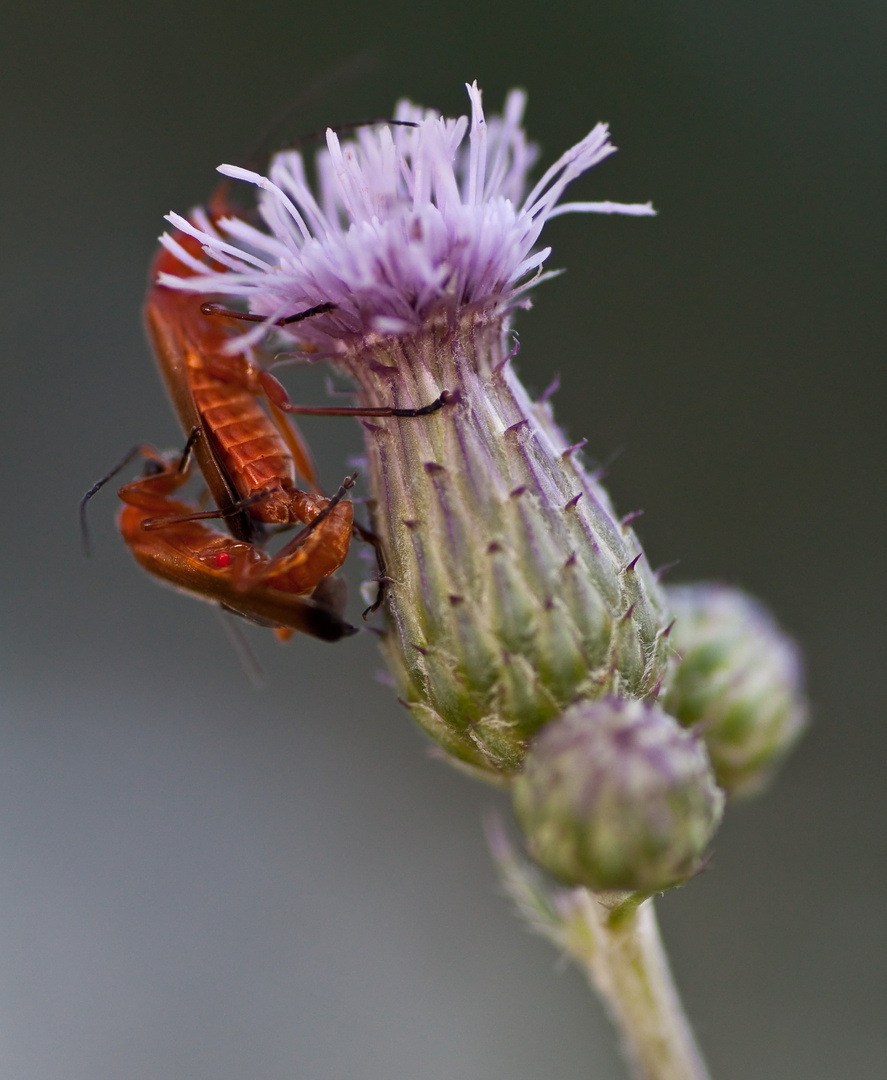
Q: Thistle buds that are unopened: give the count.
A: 2